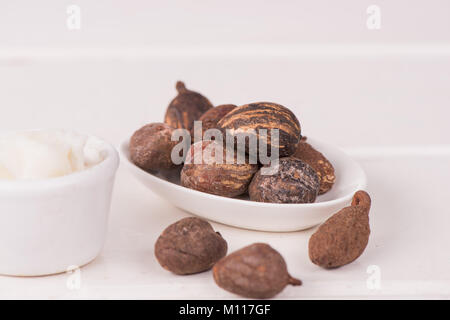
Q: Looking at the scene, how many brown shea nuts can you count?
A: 10